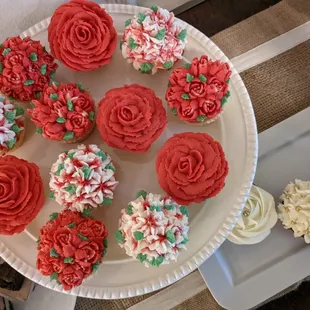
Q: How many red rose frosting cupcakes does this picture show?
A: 4